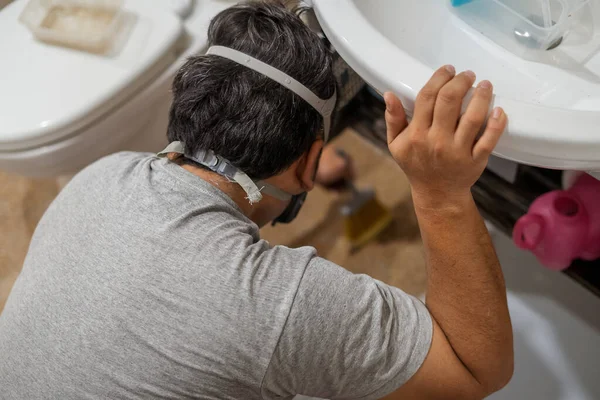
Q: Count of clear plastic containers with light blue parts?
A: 1